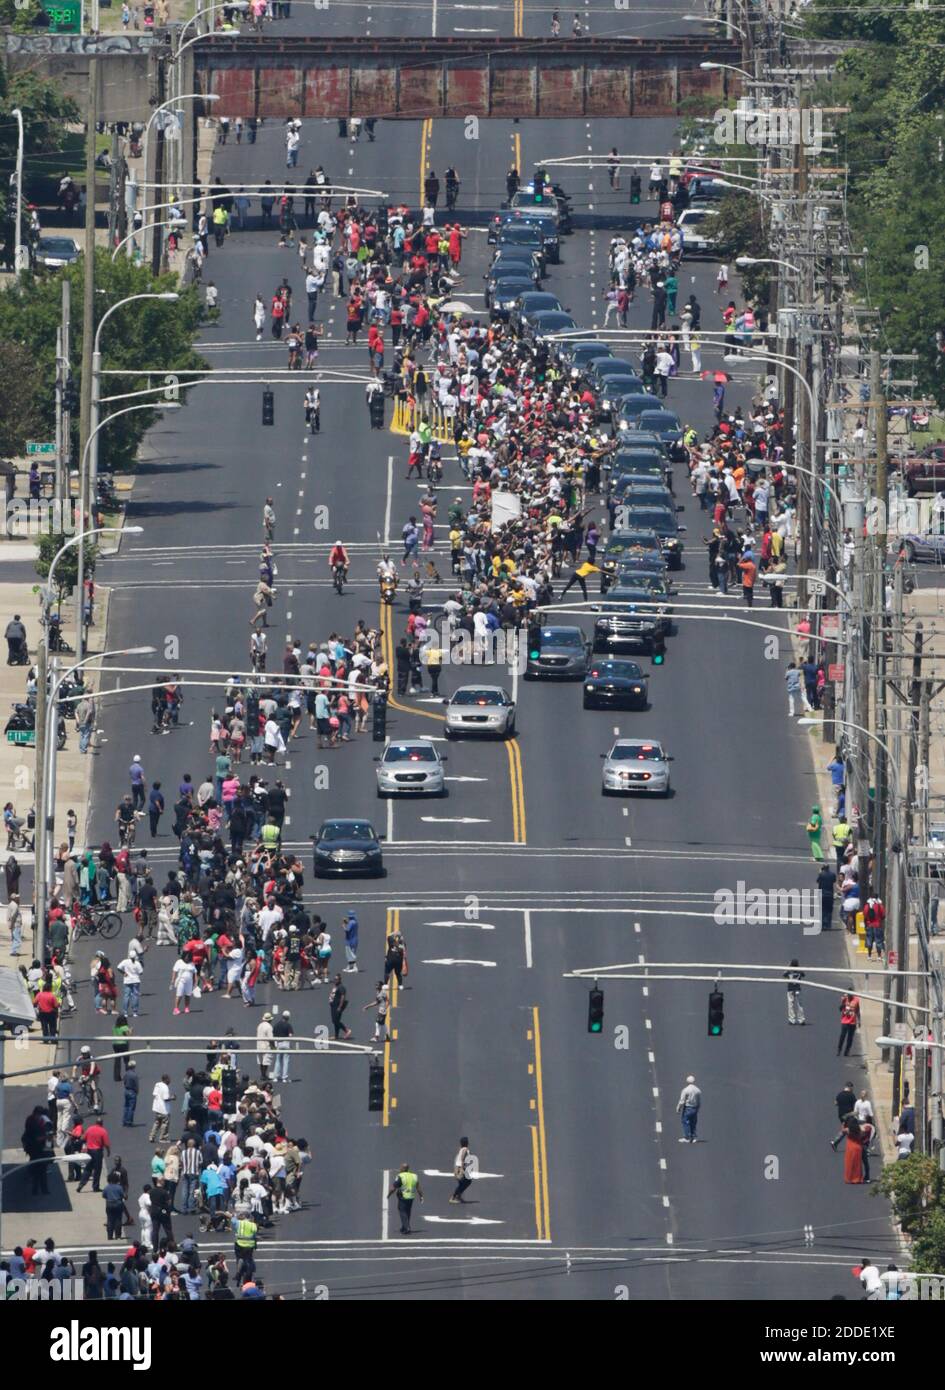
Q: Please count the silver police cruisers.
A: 3